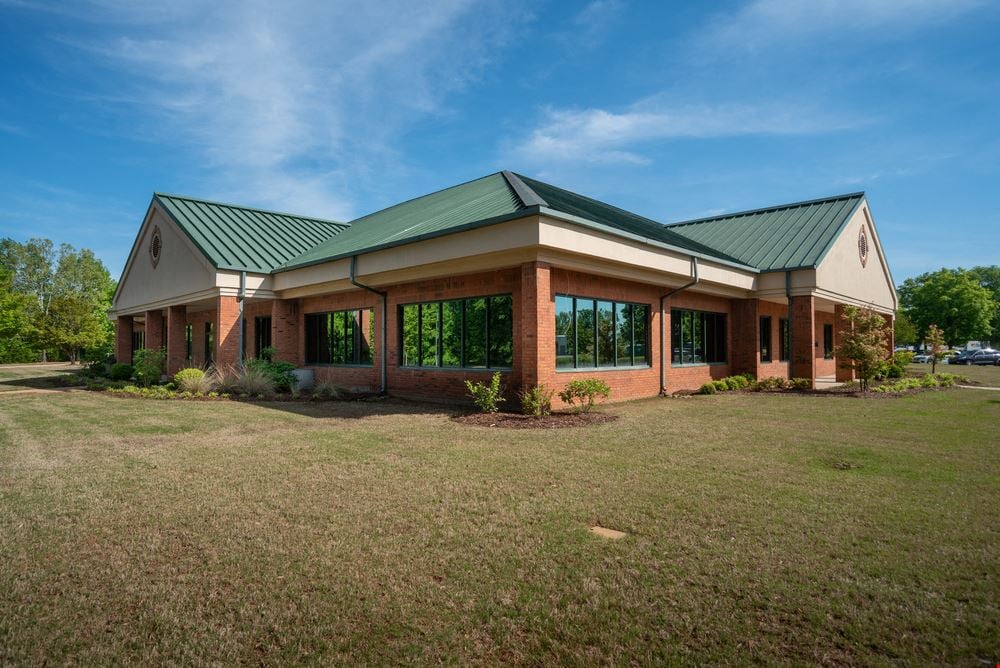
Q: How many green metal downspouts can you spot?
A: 4